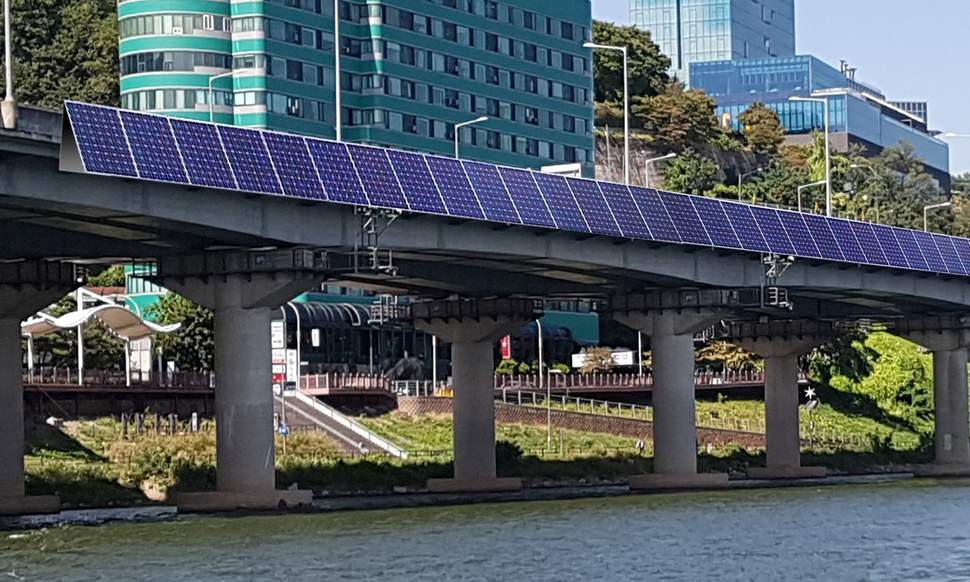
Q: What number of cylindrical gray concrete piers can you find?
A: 6